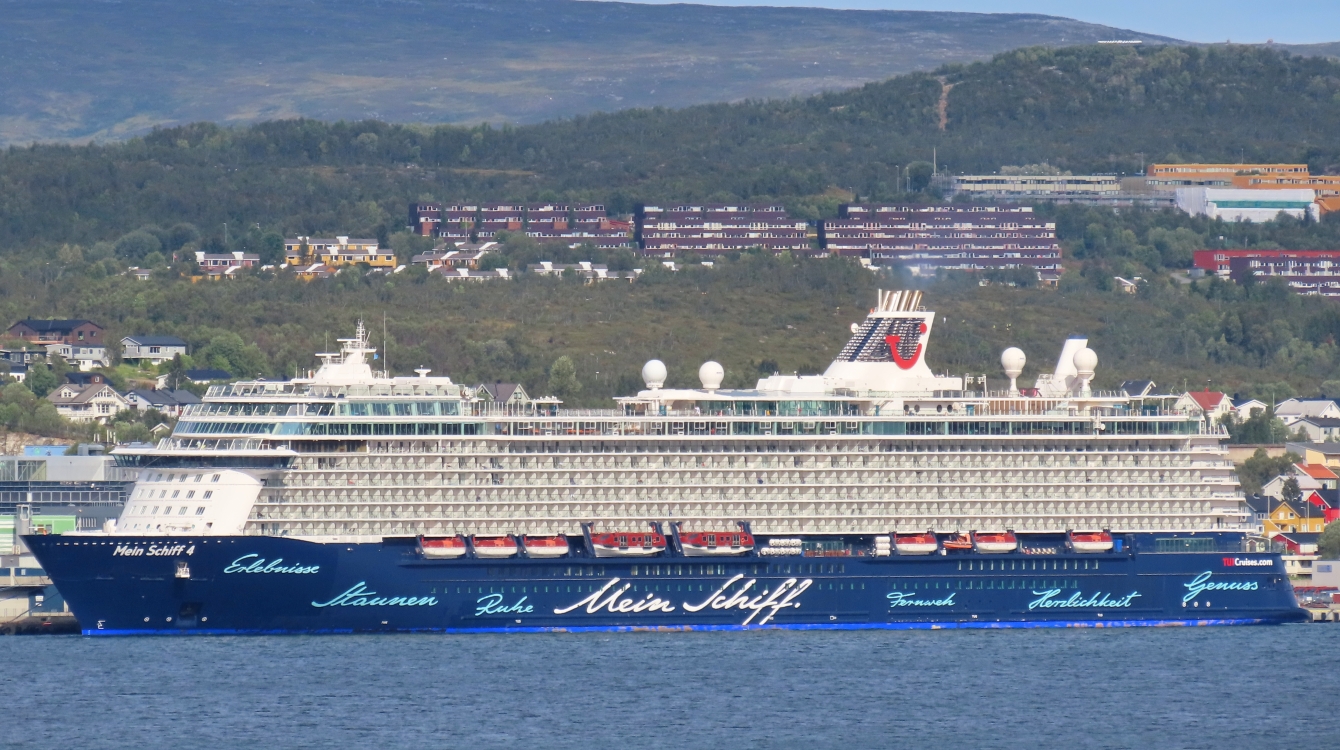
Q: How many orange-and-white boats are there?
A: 8